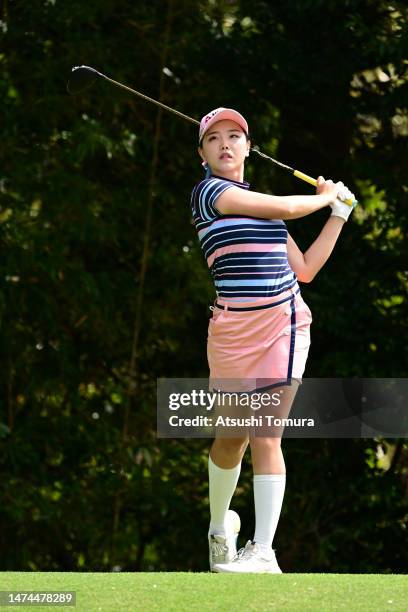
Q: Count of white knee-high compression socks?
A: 2